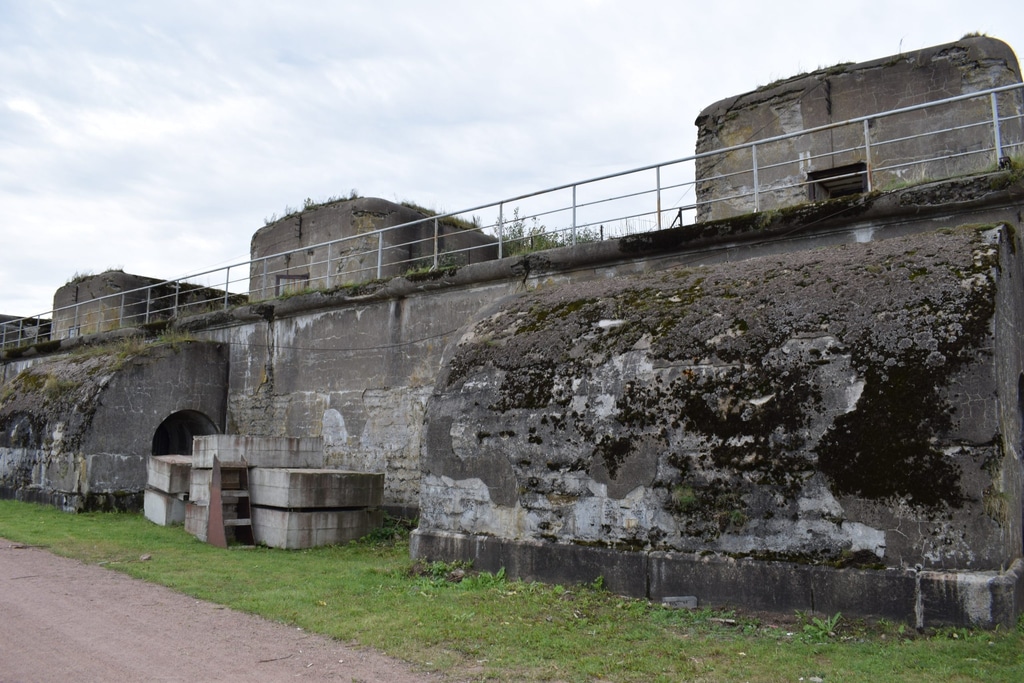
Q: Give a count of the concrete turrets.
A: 3